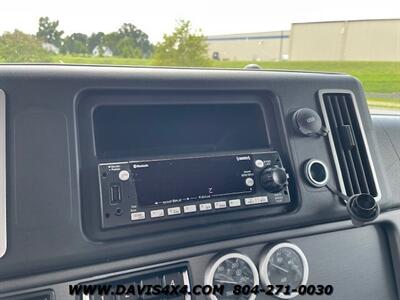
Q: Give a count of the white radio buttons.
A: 11